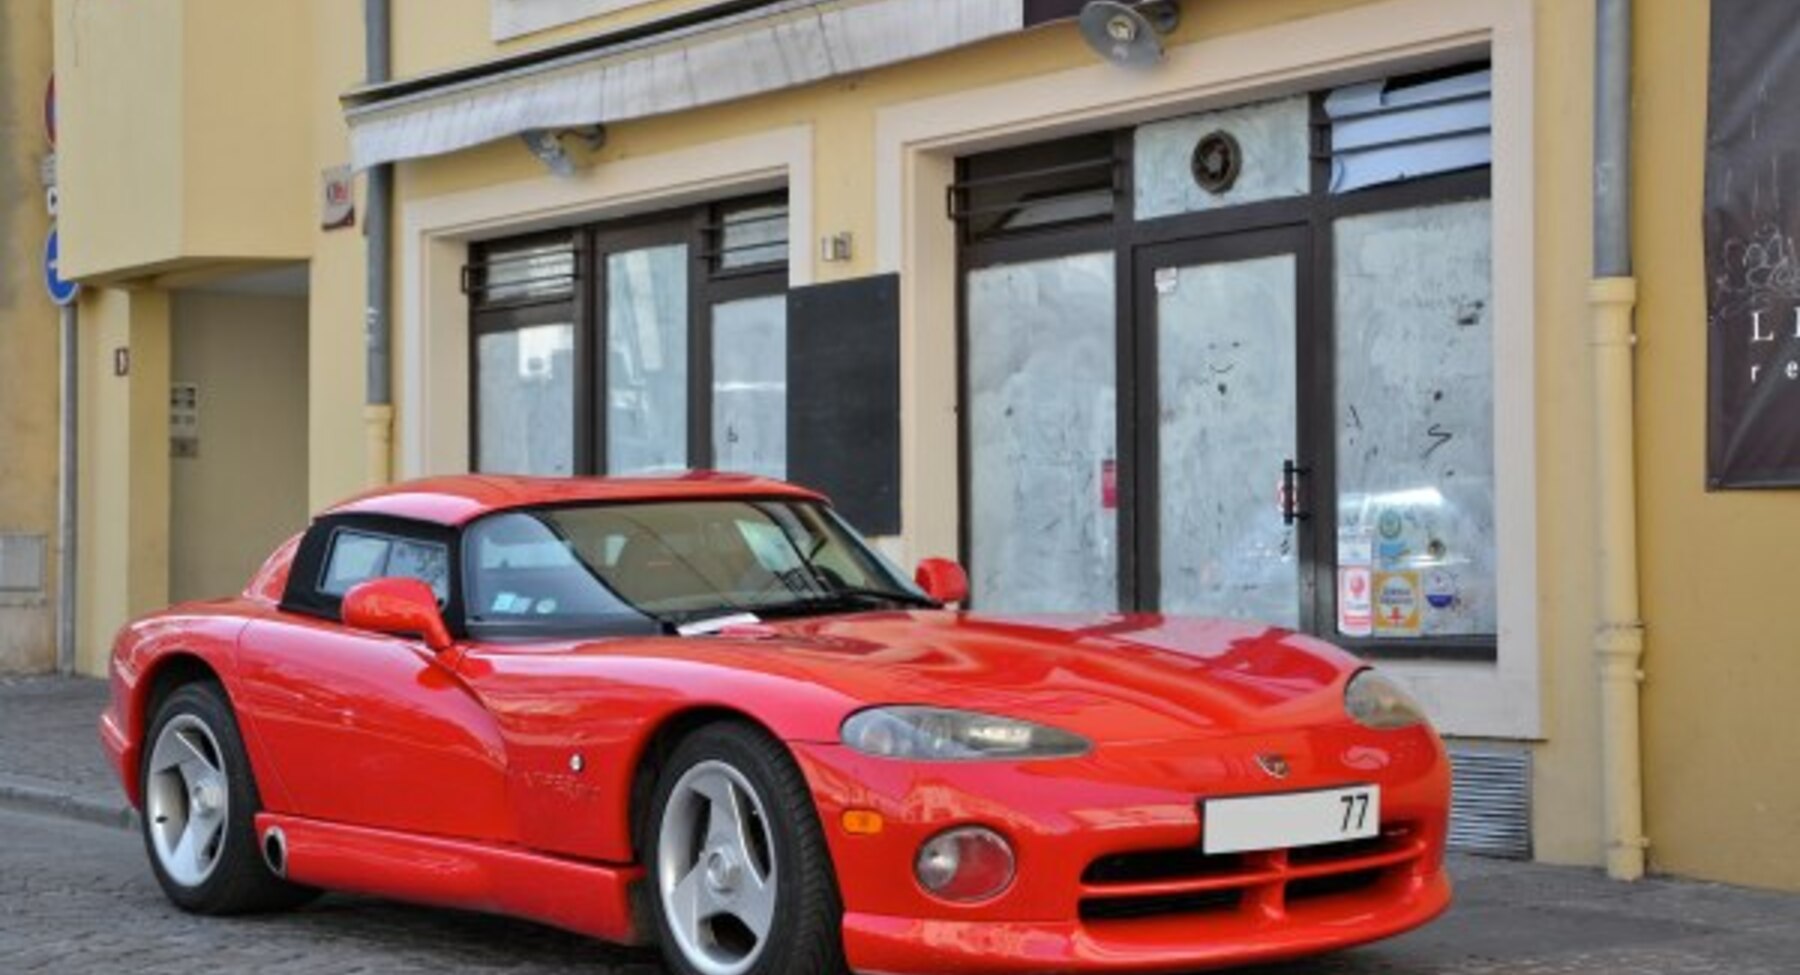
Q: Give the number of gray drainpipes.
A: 2